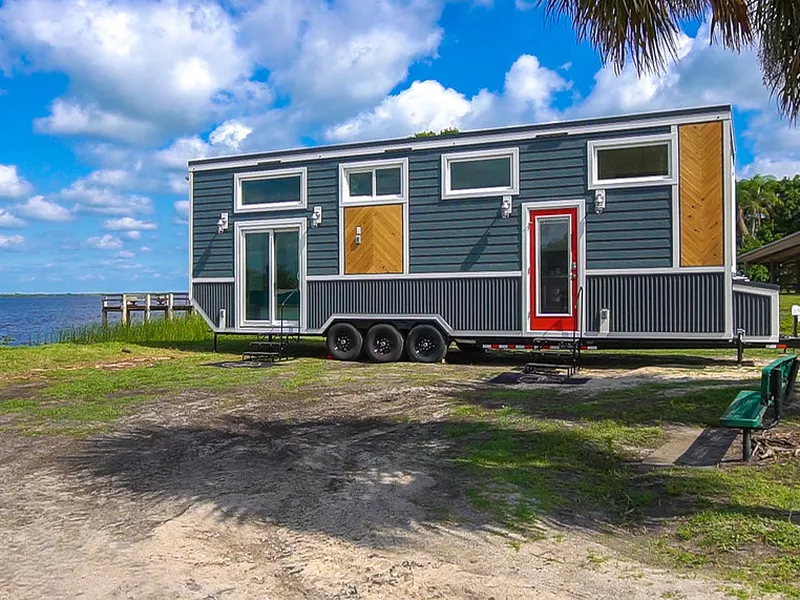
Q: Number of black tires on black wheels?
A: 3